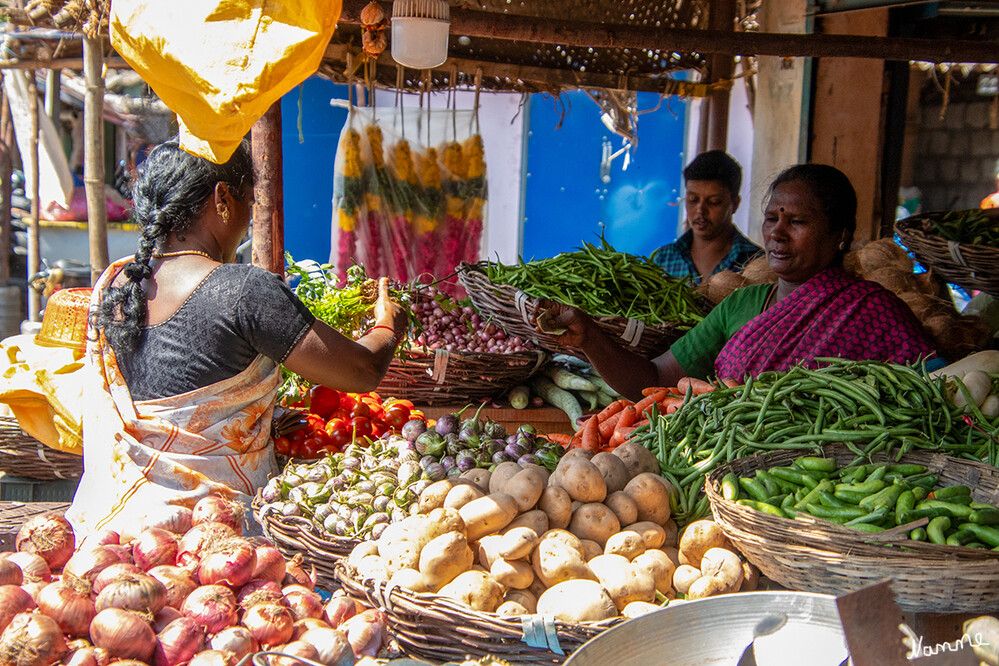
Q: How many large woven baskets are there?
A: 7